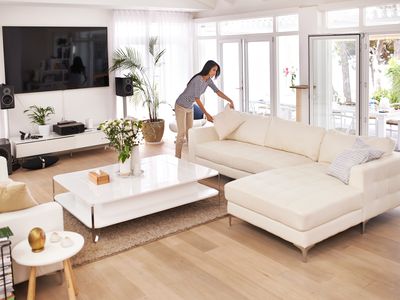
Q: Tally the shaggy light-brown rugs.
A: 1